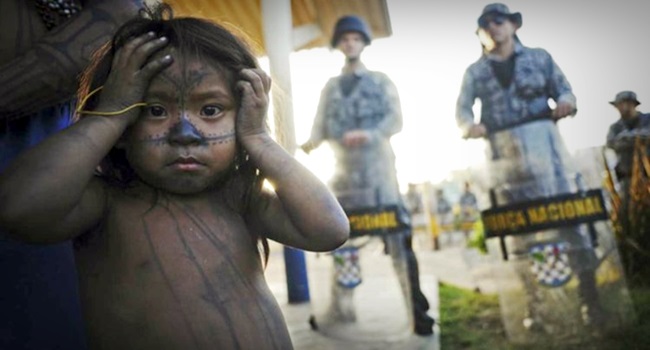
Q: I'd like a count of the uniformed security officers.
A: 3